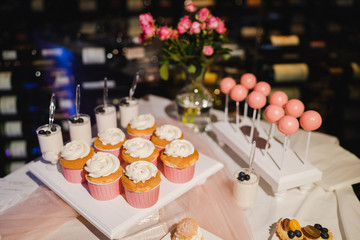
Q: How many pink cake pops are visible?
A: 10